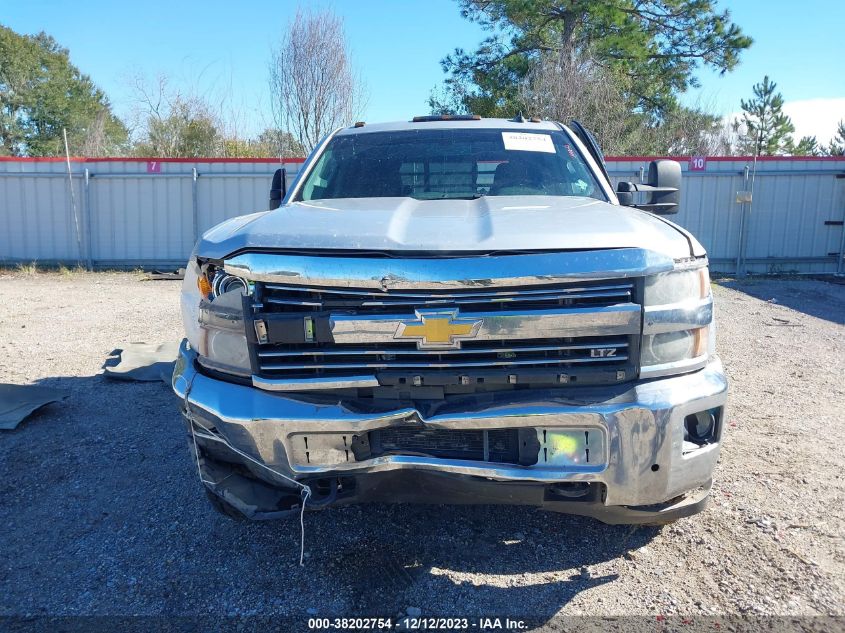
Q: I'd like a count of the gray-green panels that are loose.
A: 2